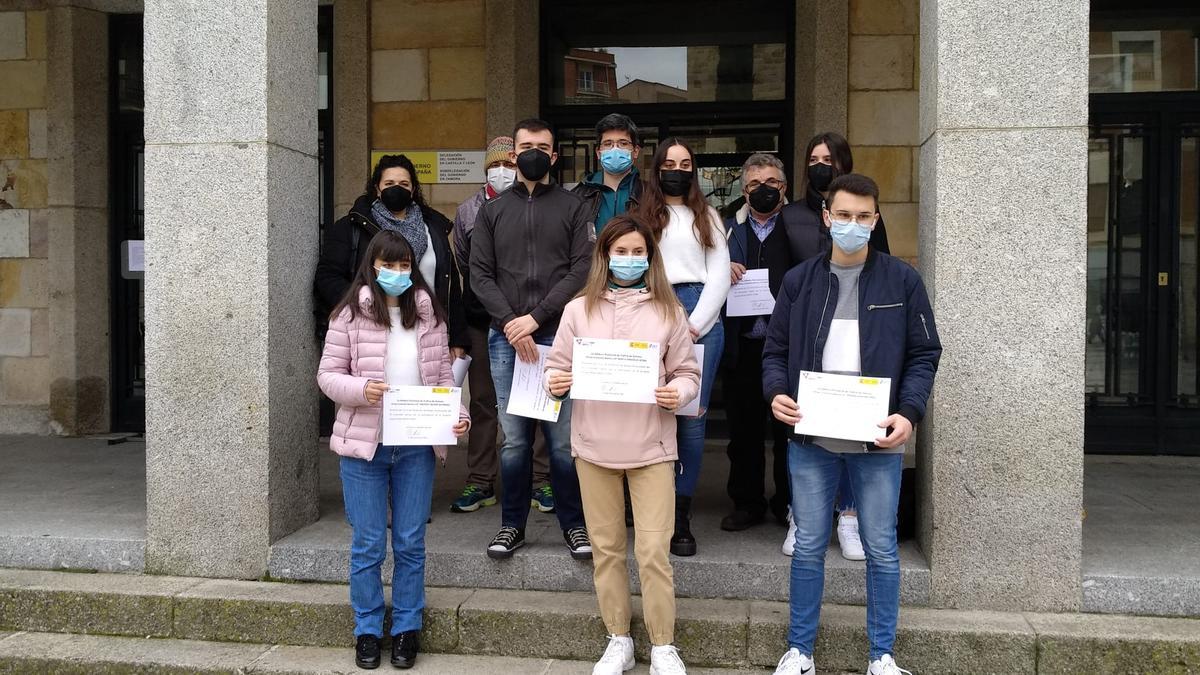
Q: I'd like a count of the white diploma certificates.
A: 7